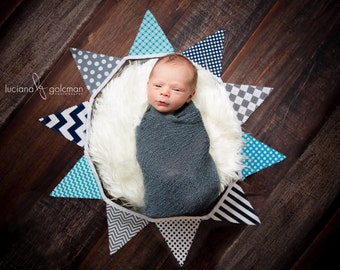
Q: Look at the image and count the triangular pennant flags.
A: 10